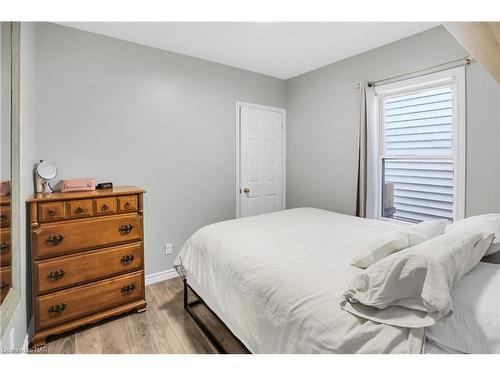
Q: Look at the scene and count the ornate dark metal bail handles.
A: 6